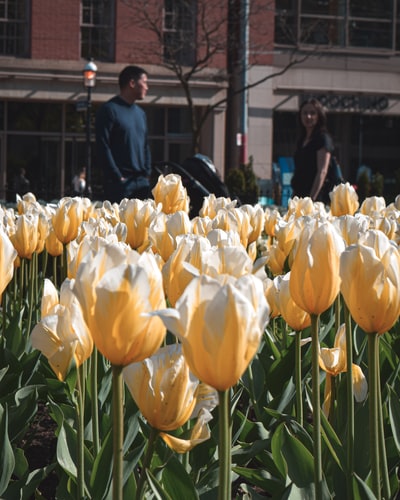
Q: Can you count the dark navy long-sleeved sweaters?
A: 1